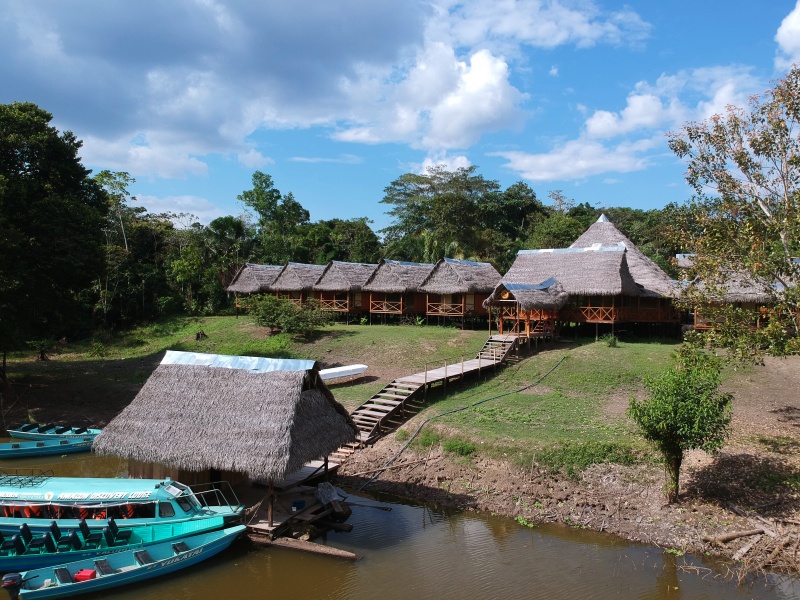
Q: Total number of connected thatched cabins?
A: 5